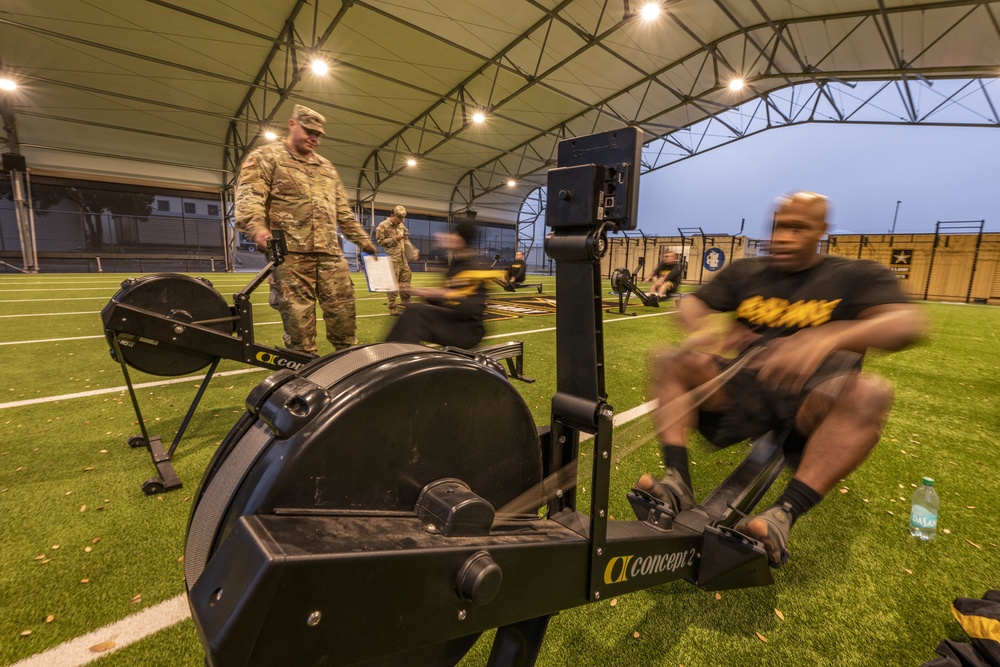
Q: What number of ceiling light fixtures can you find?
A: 8